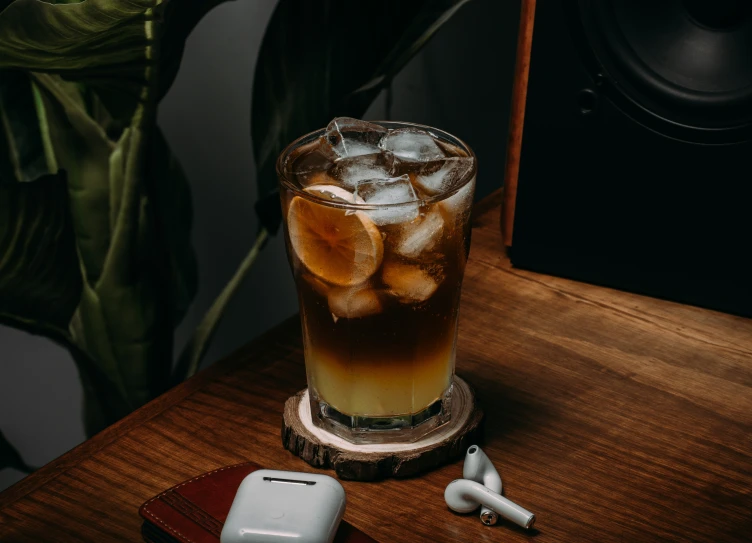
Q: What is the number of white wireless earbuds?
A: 2